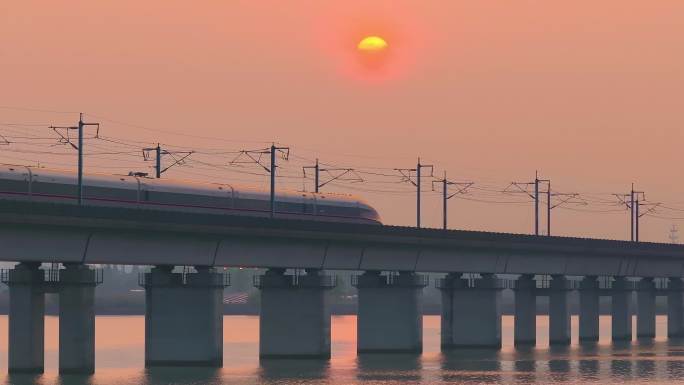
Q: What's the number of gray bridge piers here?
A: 12